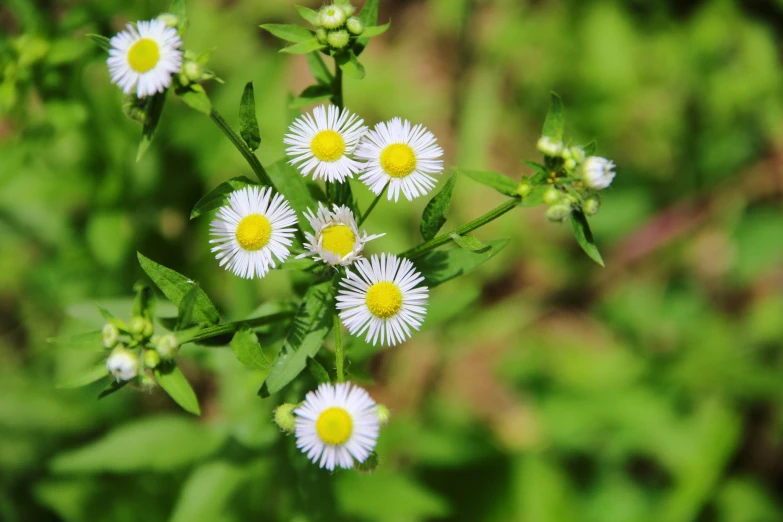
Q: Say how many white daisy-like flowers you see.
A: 7